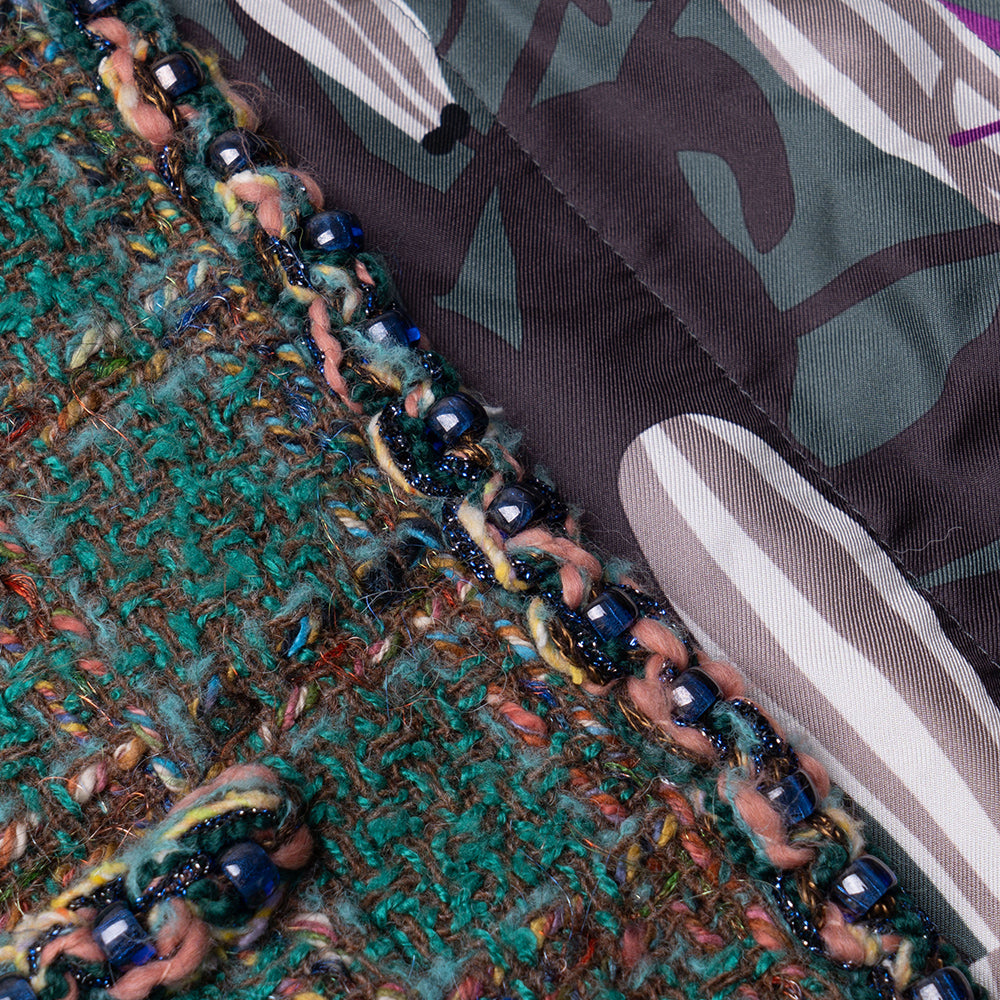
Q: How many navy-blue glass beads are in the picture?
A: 15